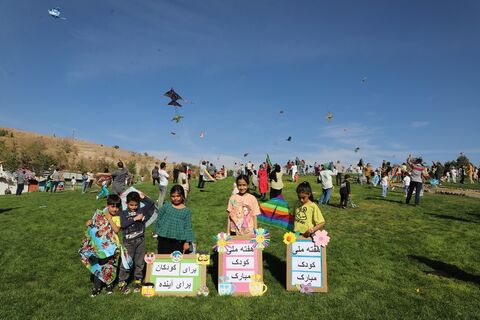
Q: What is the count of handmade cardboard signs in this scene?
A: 3